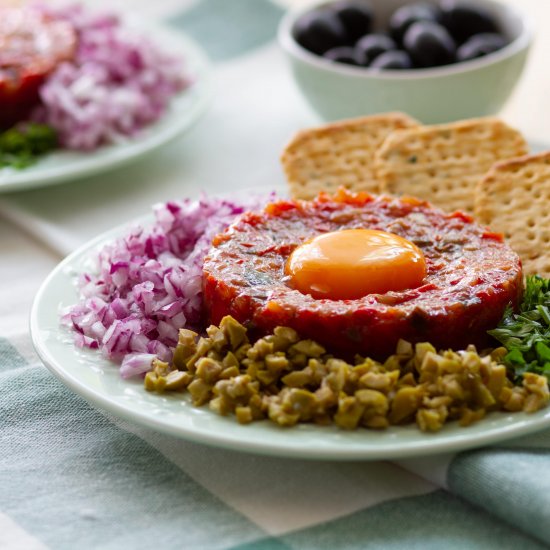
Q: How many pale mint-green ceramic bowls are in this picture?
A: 1